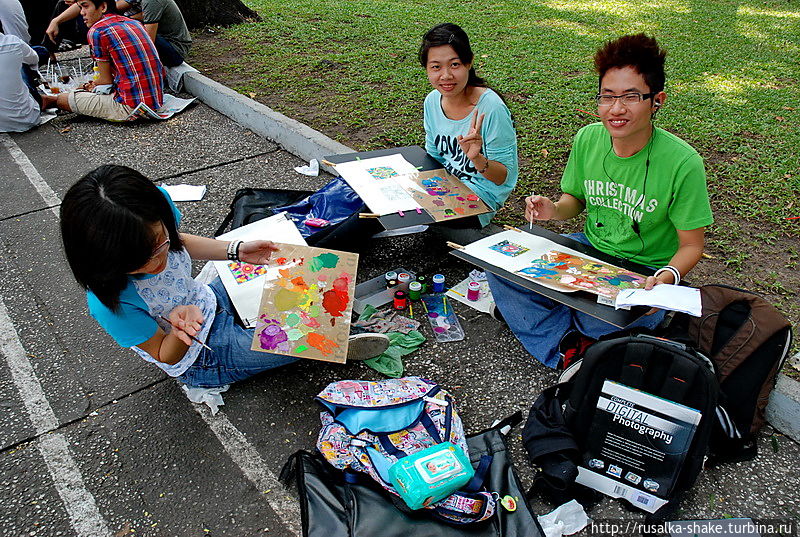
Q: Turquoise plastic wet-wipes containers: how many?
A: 1